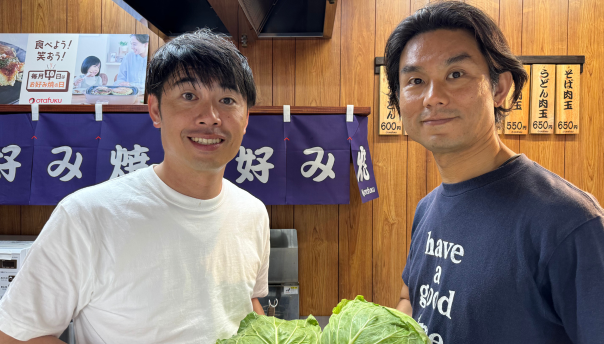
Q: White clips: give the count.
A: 4